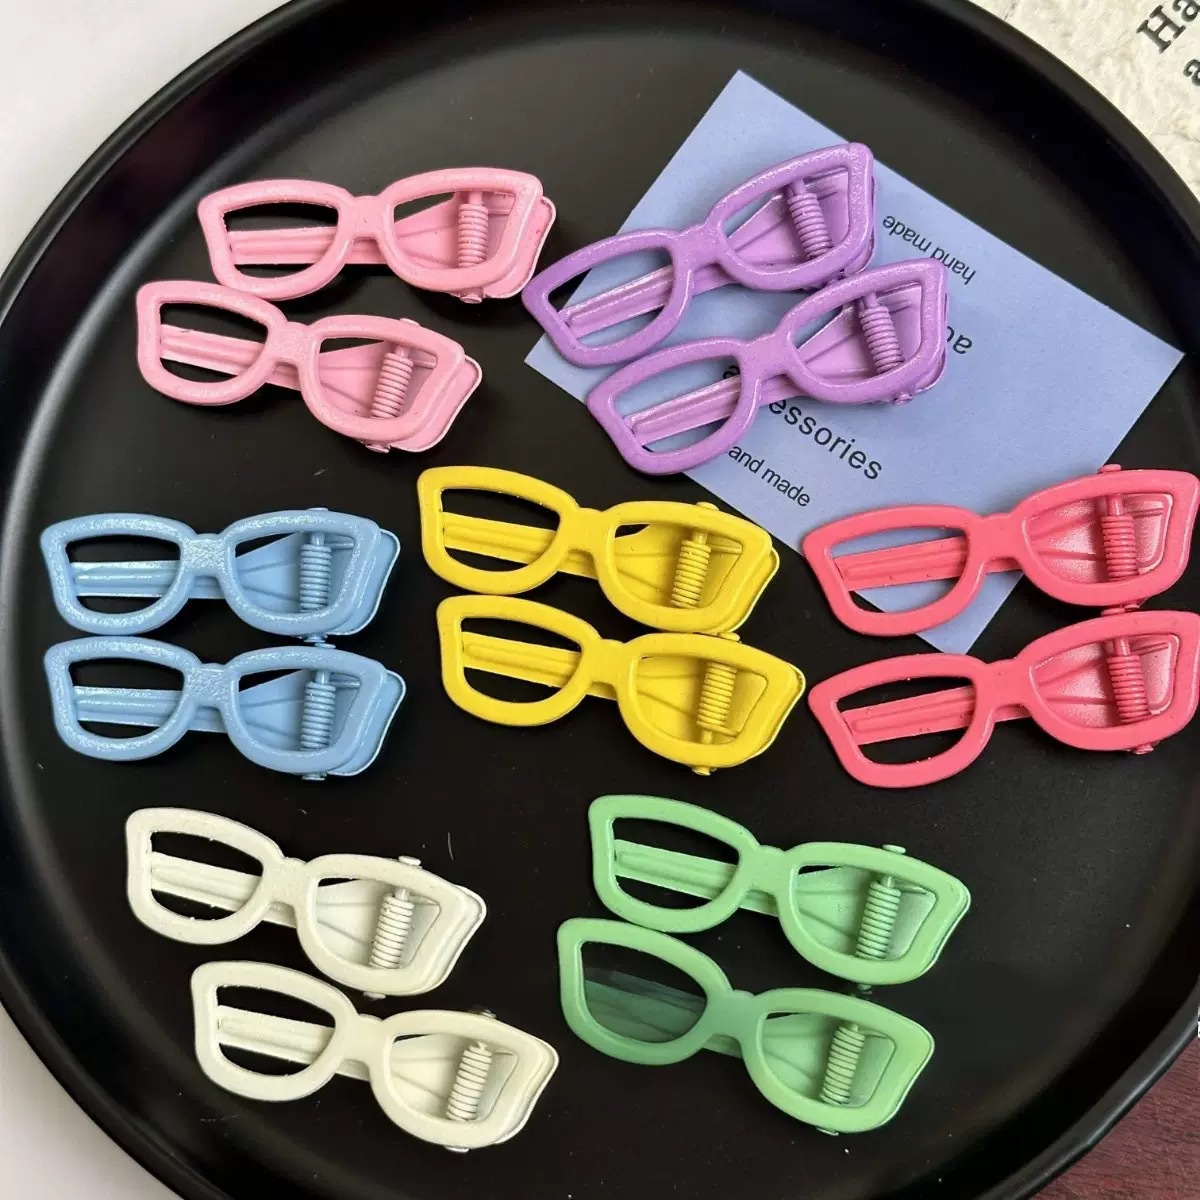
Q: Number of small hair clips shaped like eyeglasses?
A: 14